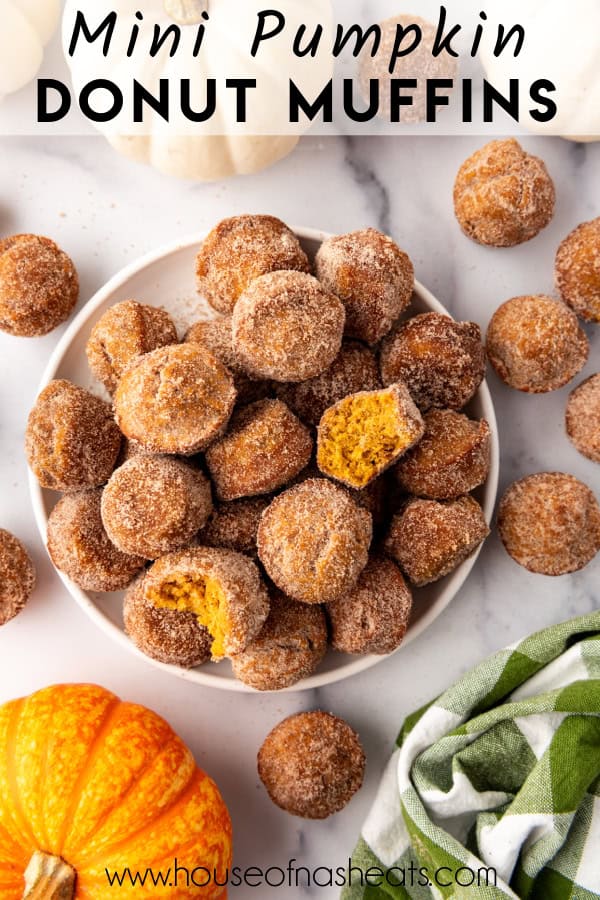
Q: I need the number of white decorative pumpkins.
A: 3